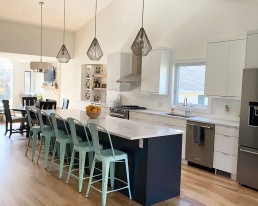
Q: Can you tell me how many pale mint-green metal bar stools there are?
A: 5